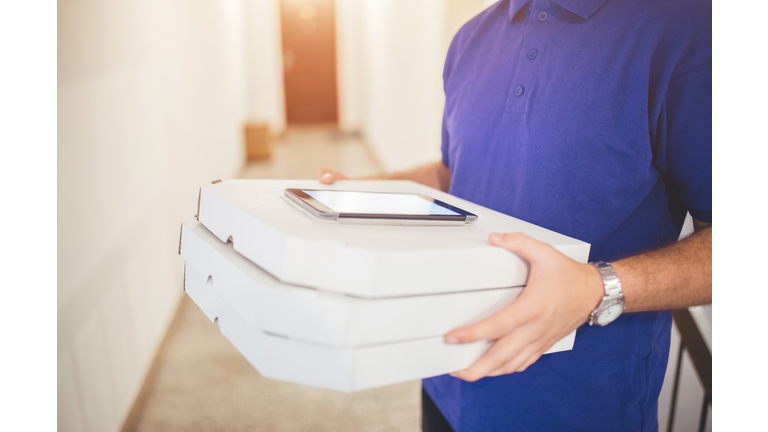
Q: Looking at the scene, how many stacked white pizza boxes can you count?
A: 3